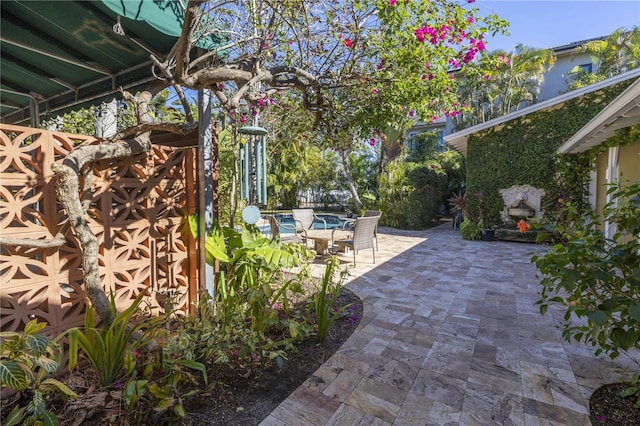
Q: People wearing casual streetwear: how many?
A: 0